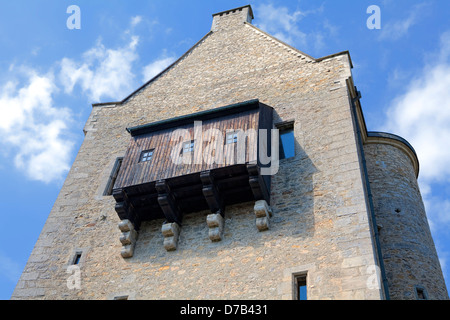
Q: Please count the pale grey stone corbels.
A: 4